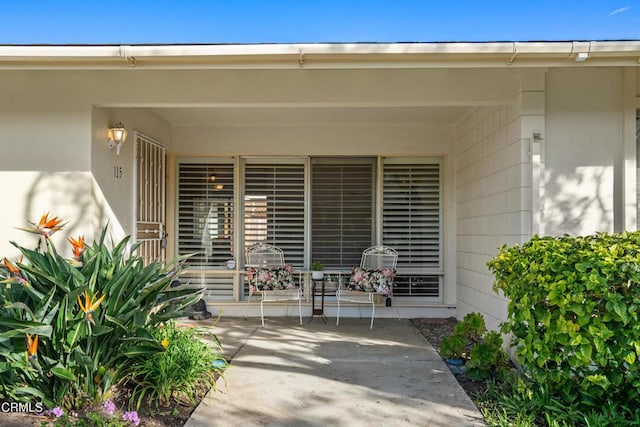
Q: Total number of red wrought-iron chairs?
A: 0